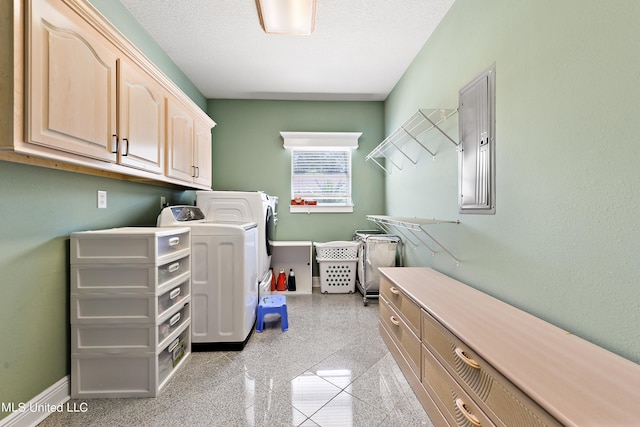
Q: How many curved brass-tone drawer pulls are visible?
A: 4